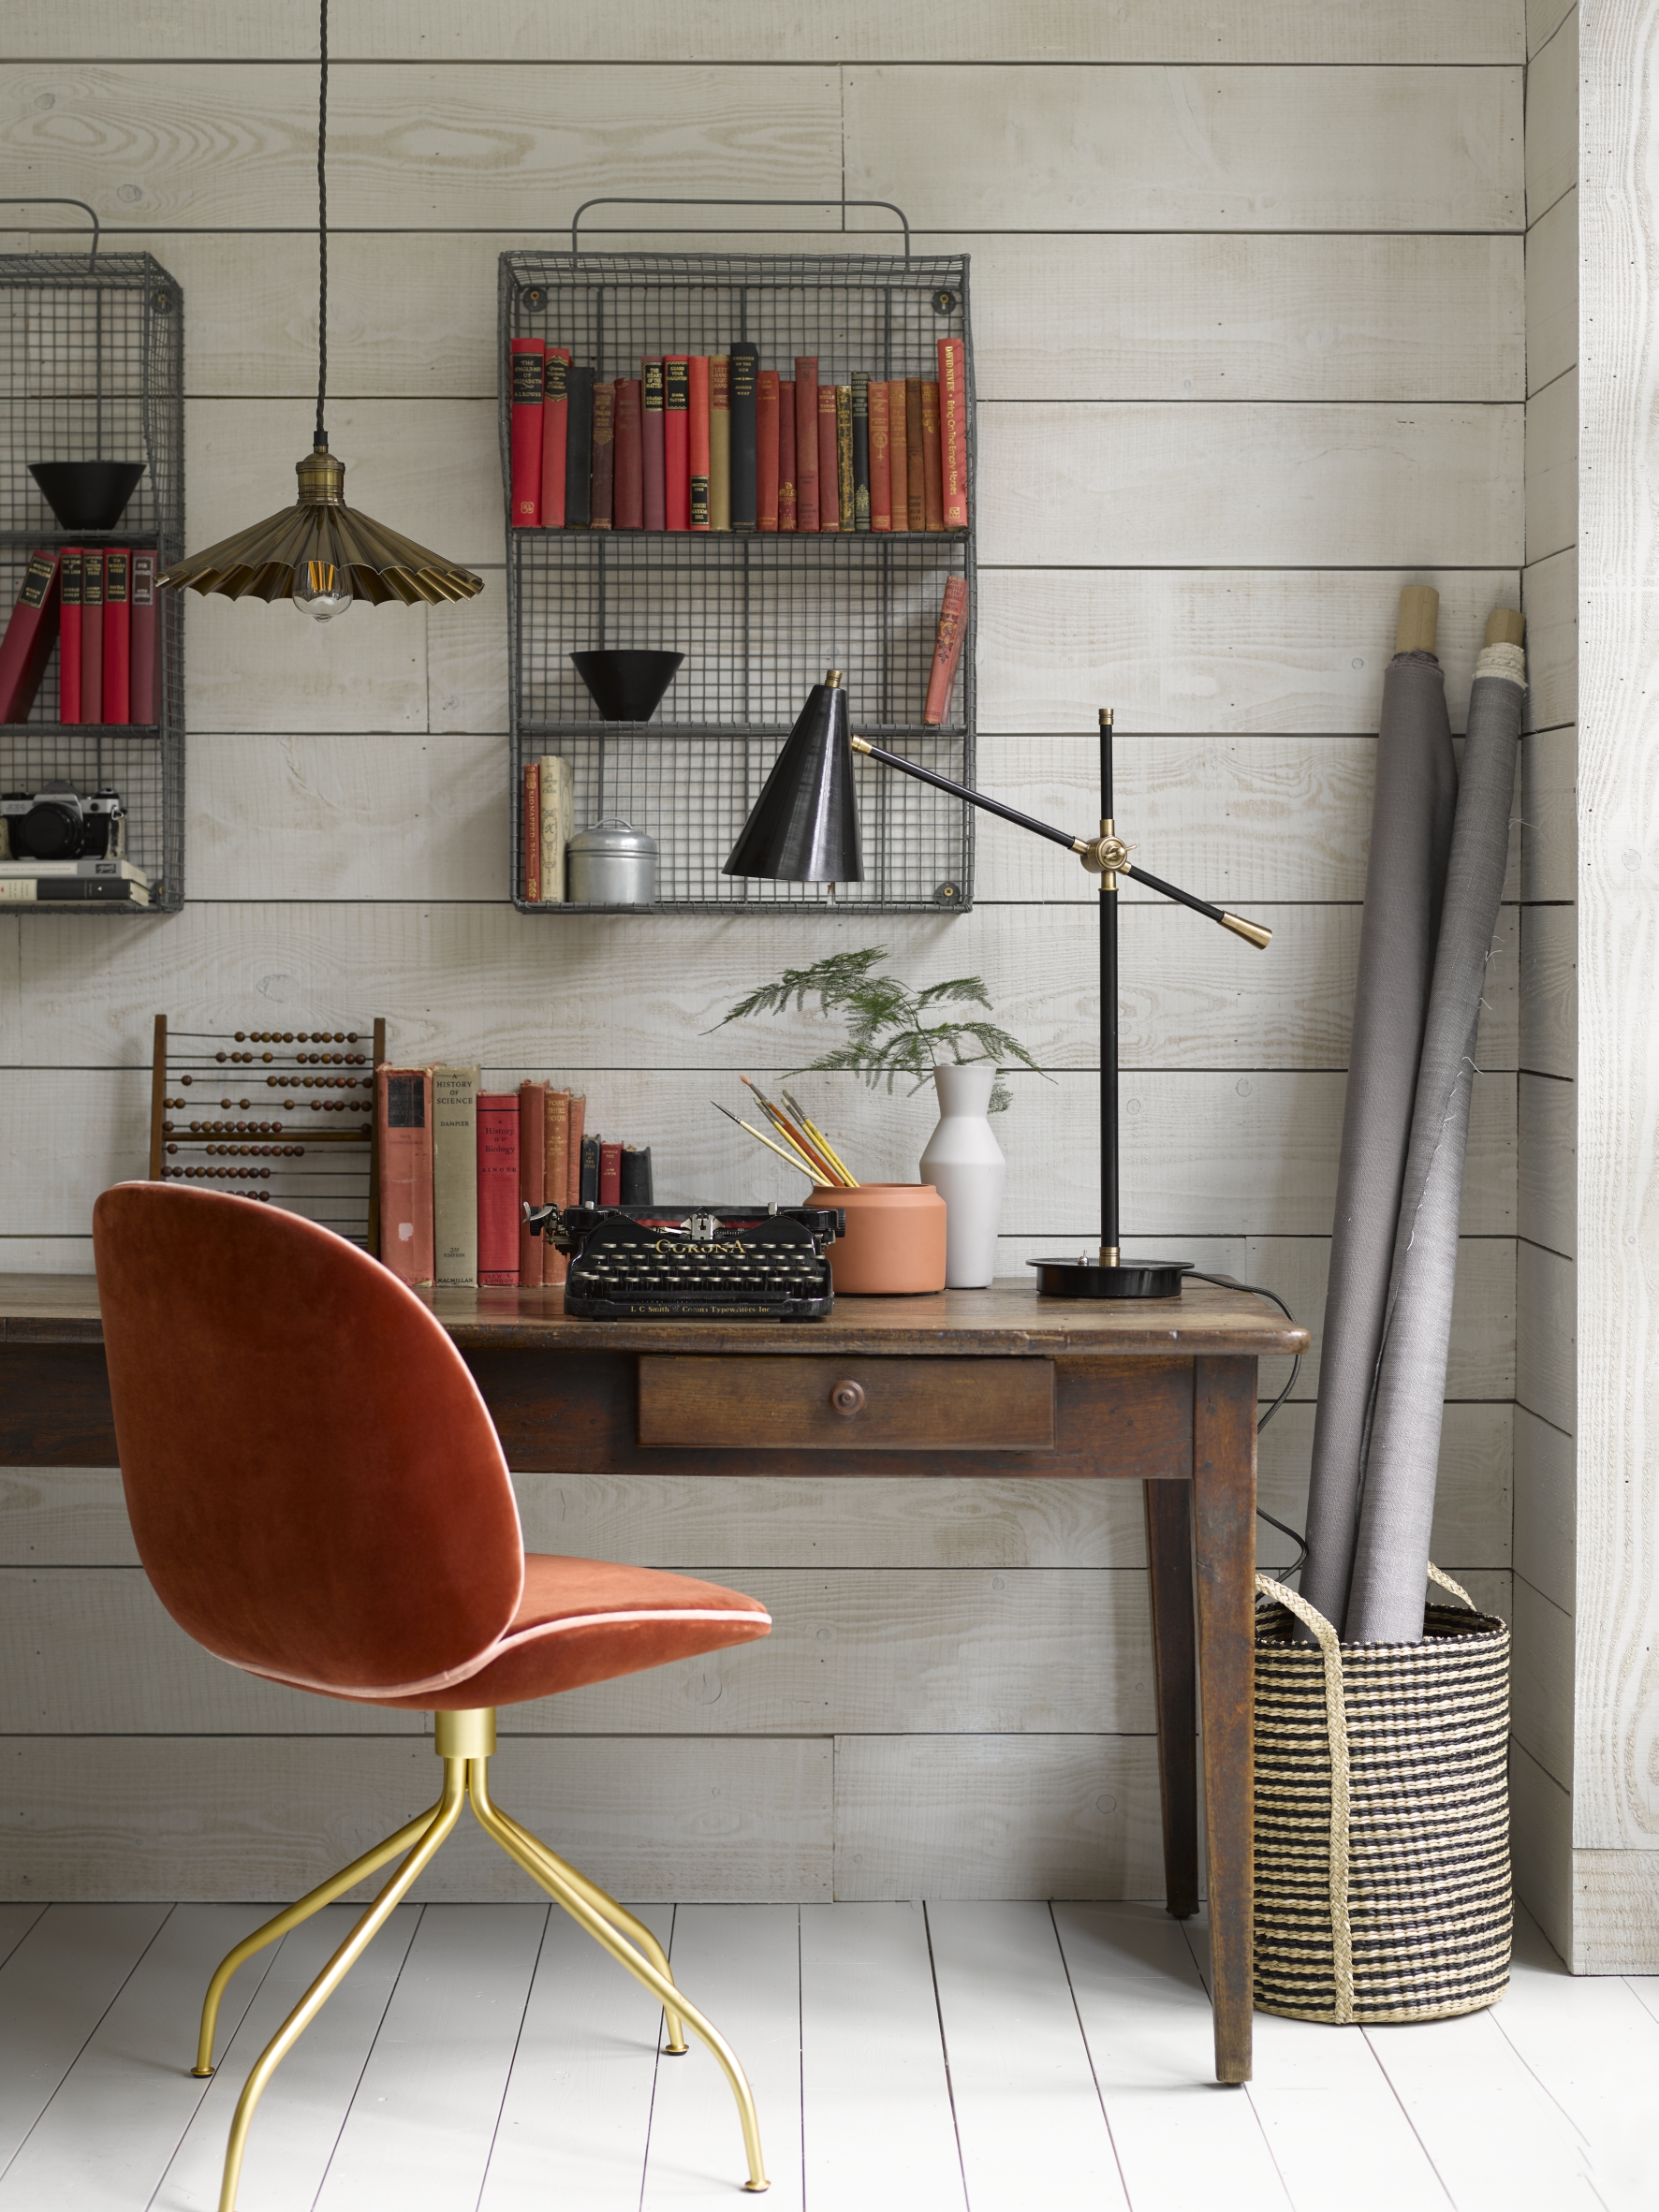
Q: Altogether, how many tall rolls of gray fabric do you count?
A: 2